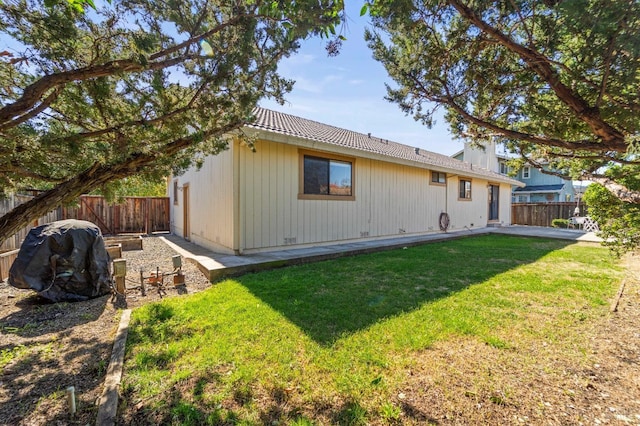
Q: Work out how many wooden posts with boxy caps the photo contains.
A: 2